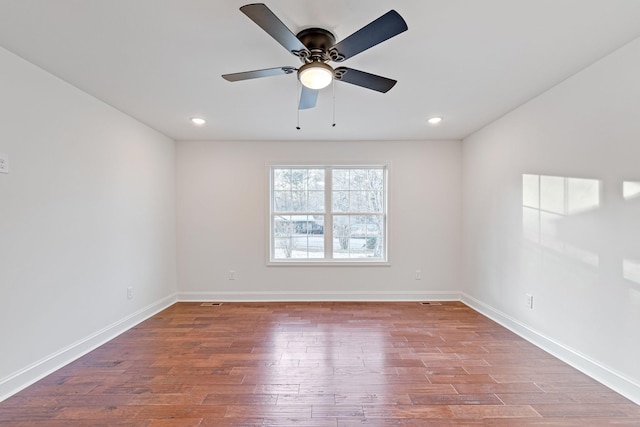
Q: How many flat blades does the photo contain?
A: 5